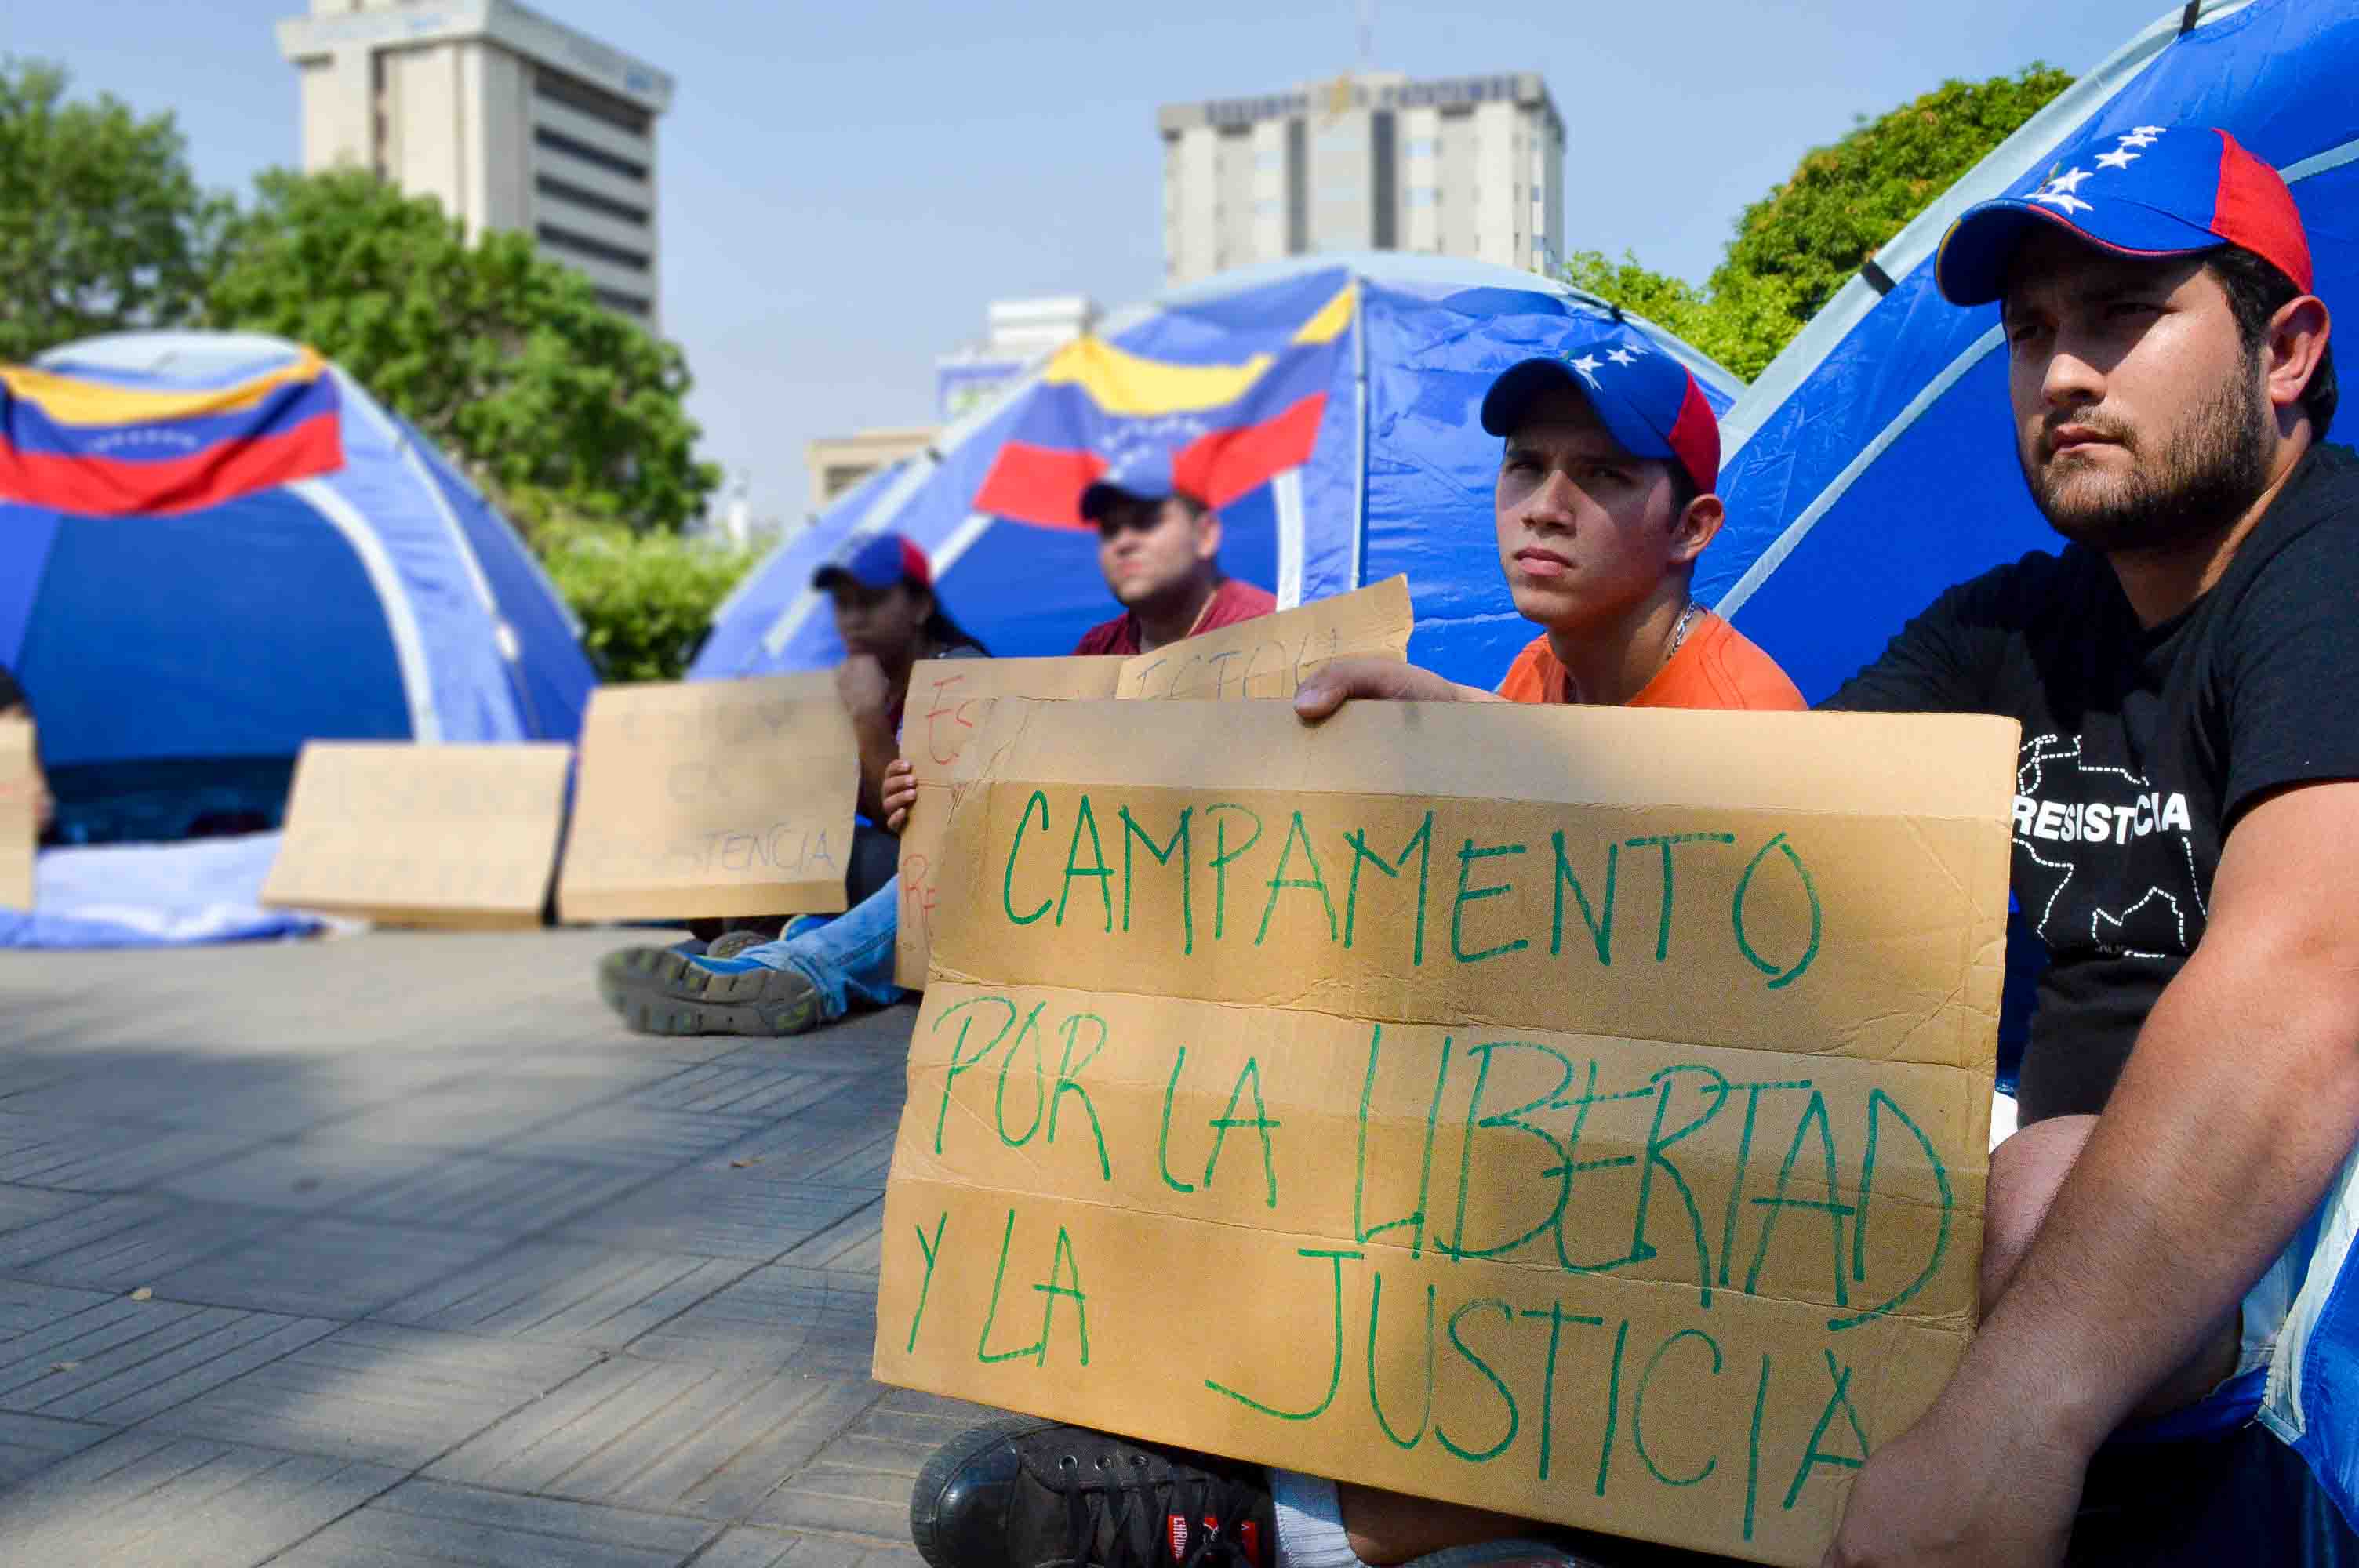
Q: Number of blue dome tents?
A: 3